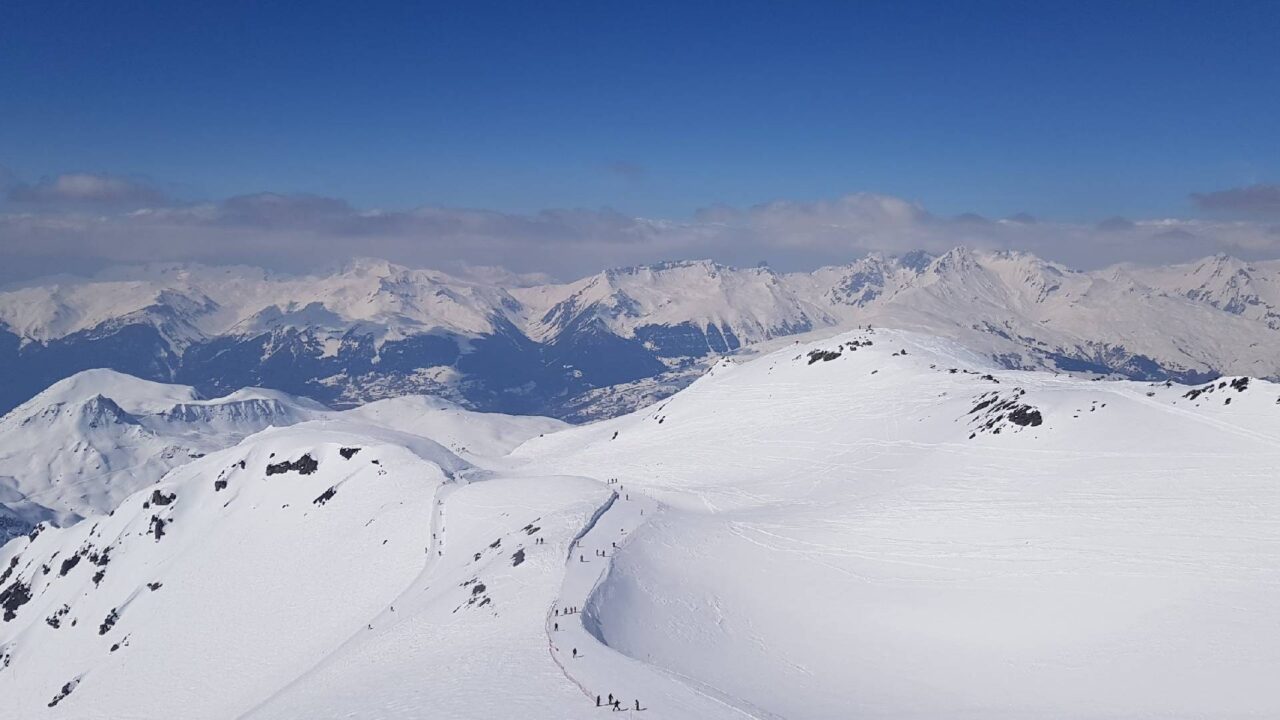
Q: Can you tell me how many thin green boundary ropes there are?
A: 0